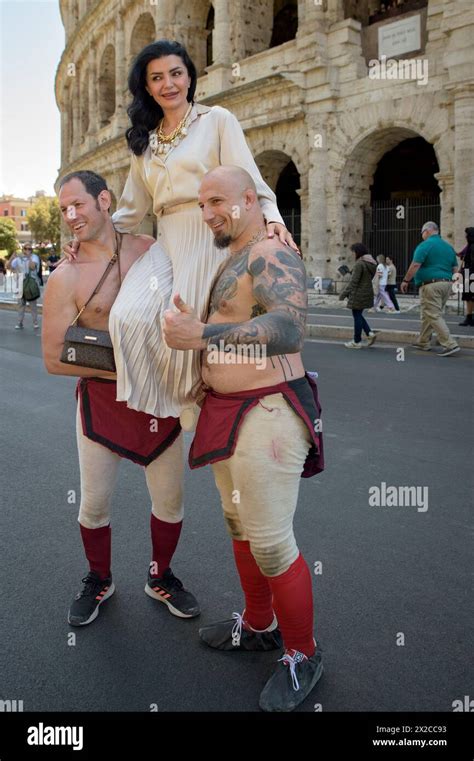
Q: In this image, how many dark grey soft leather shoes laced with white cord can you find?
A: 2